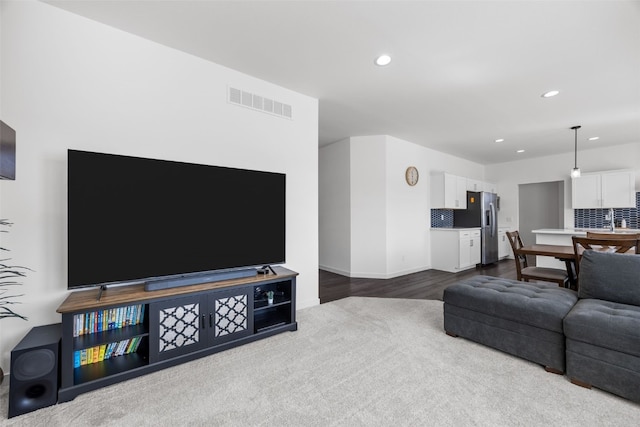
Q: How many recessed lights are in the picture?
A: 5